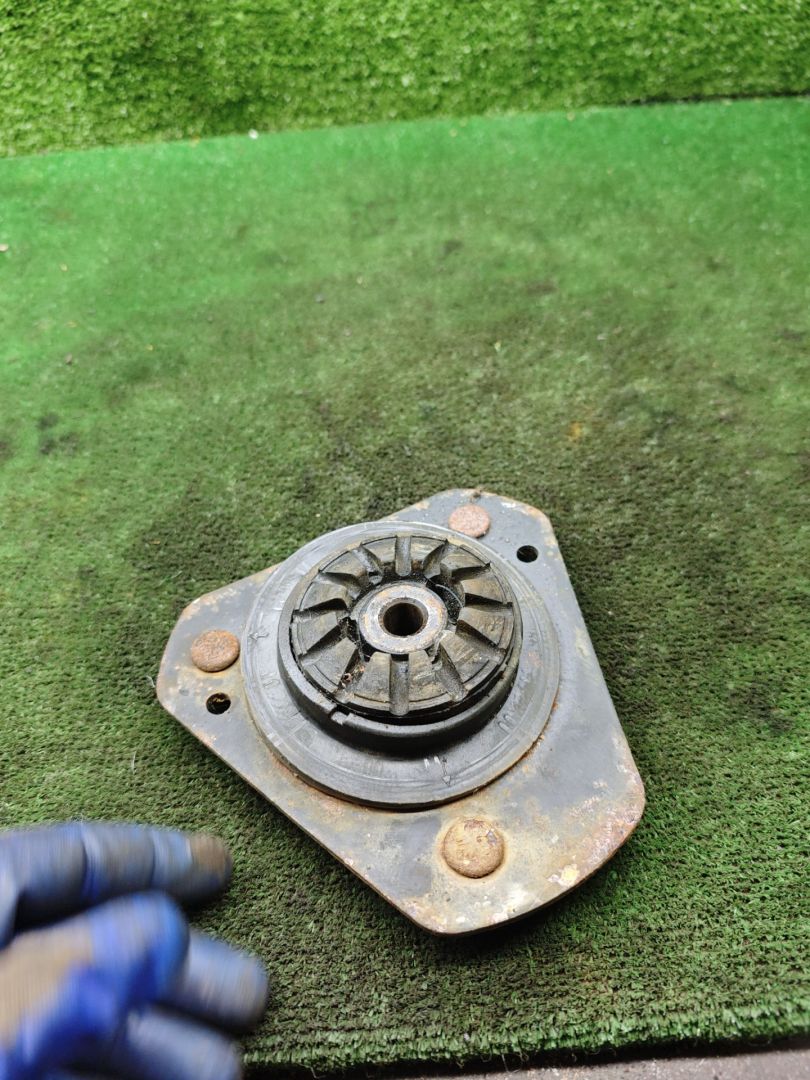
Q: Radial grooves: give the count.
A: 12